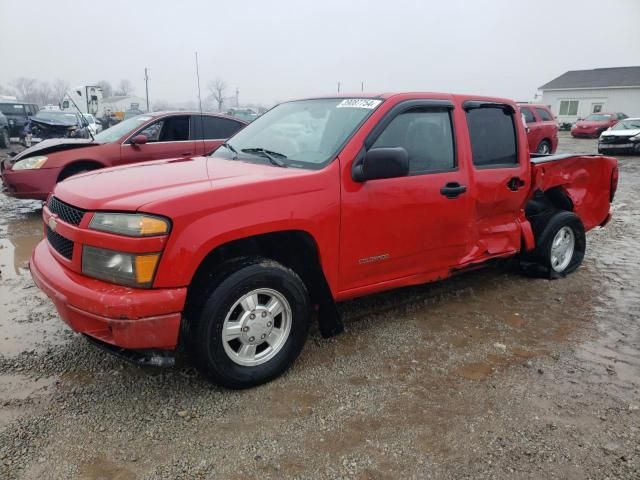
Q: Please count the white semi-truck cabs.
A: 1